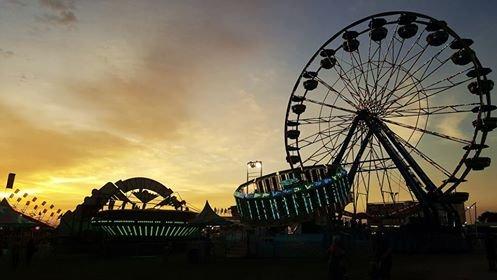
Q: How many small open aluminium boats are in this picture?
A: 0